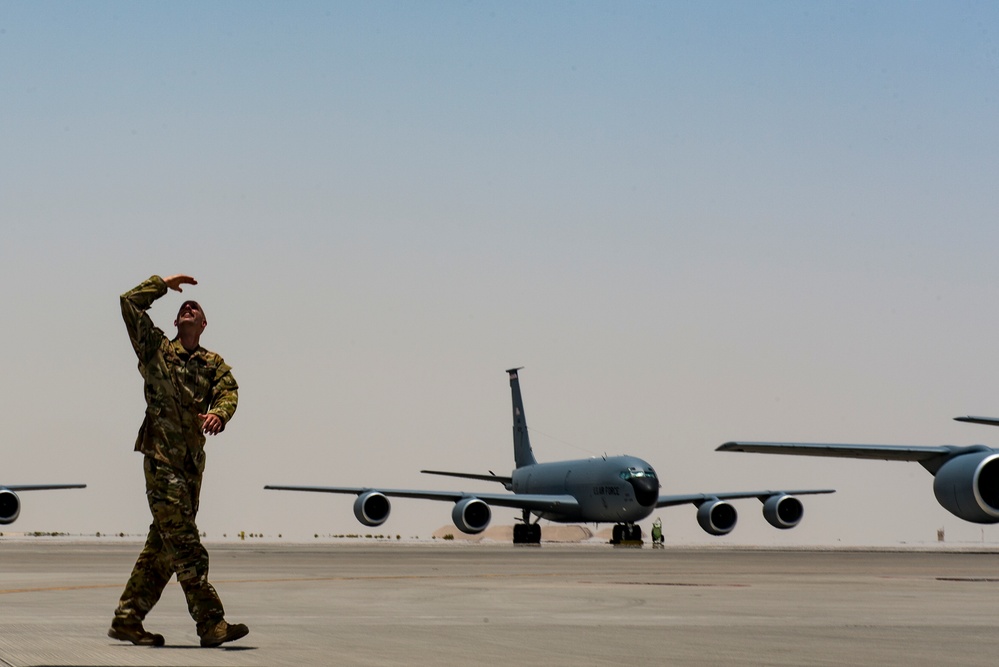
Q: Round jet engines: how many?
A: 6